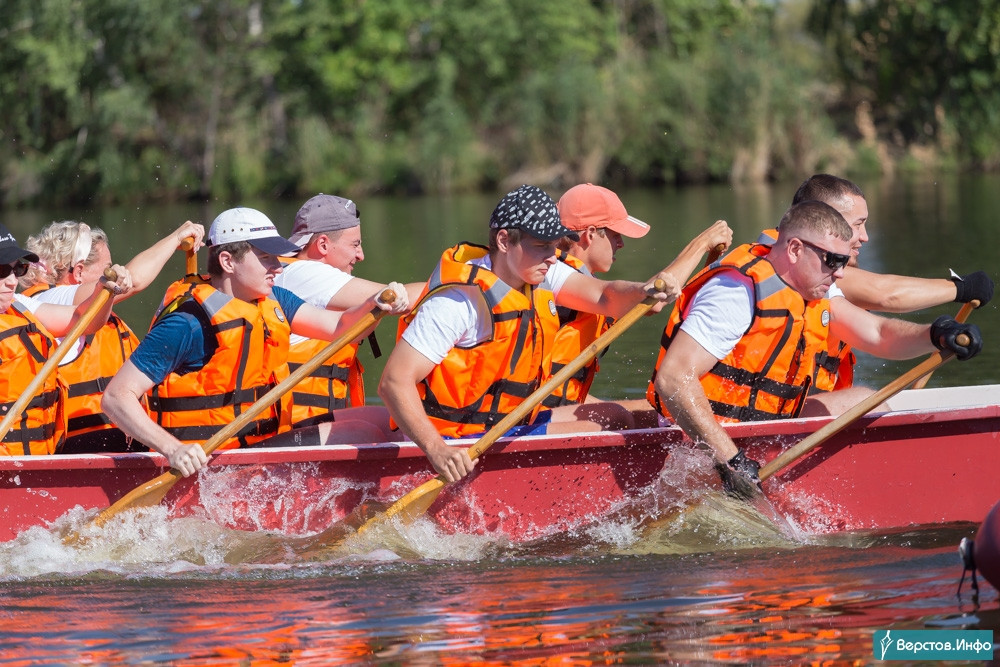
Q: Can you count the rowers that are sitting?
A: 8